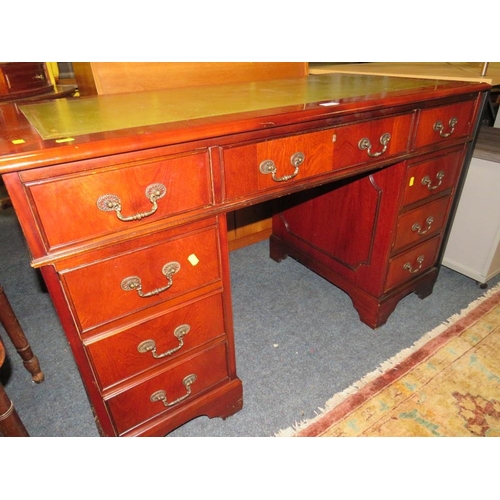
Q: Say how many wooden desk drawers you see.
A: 9